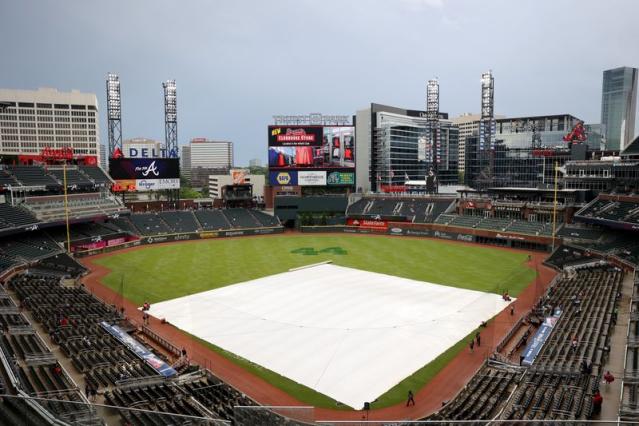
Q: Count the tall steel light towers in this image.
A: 4